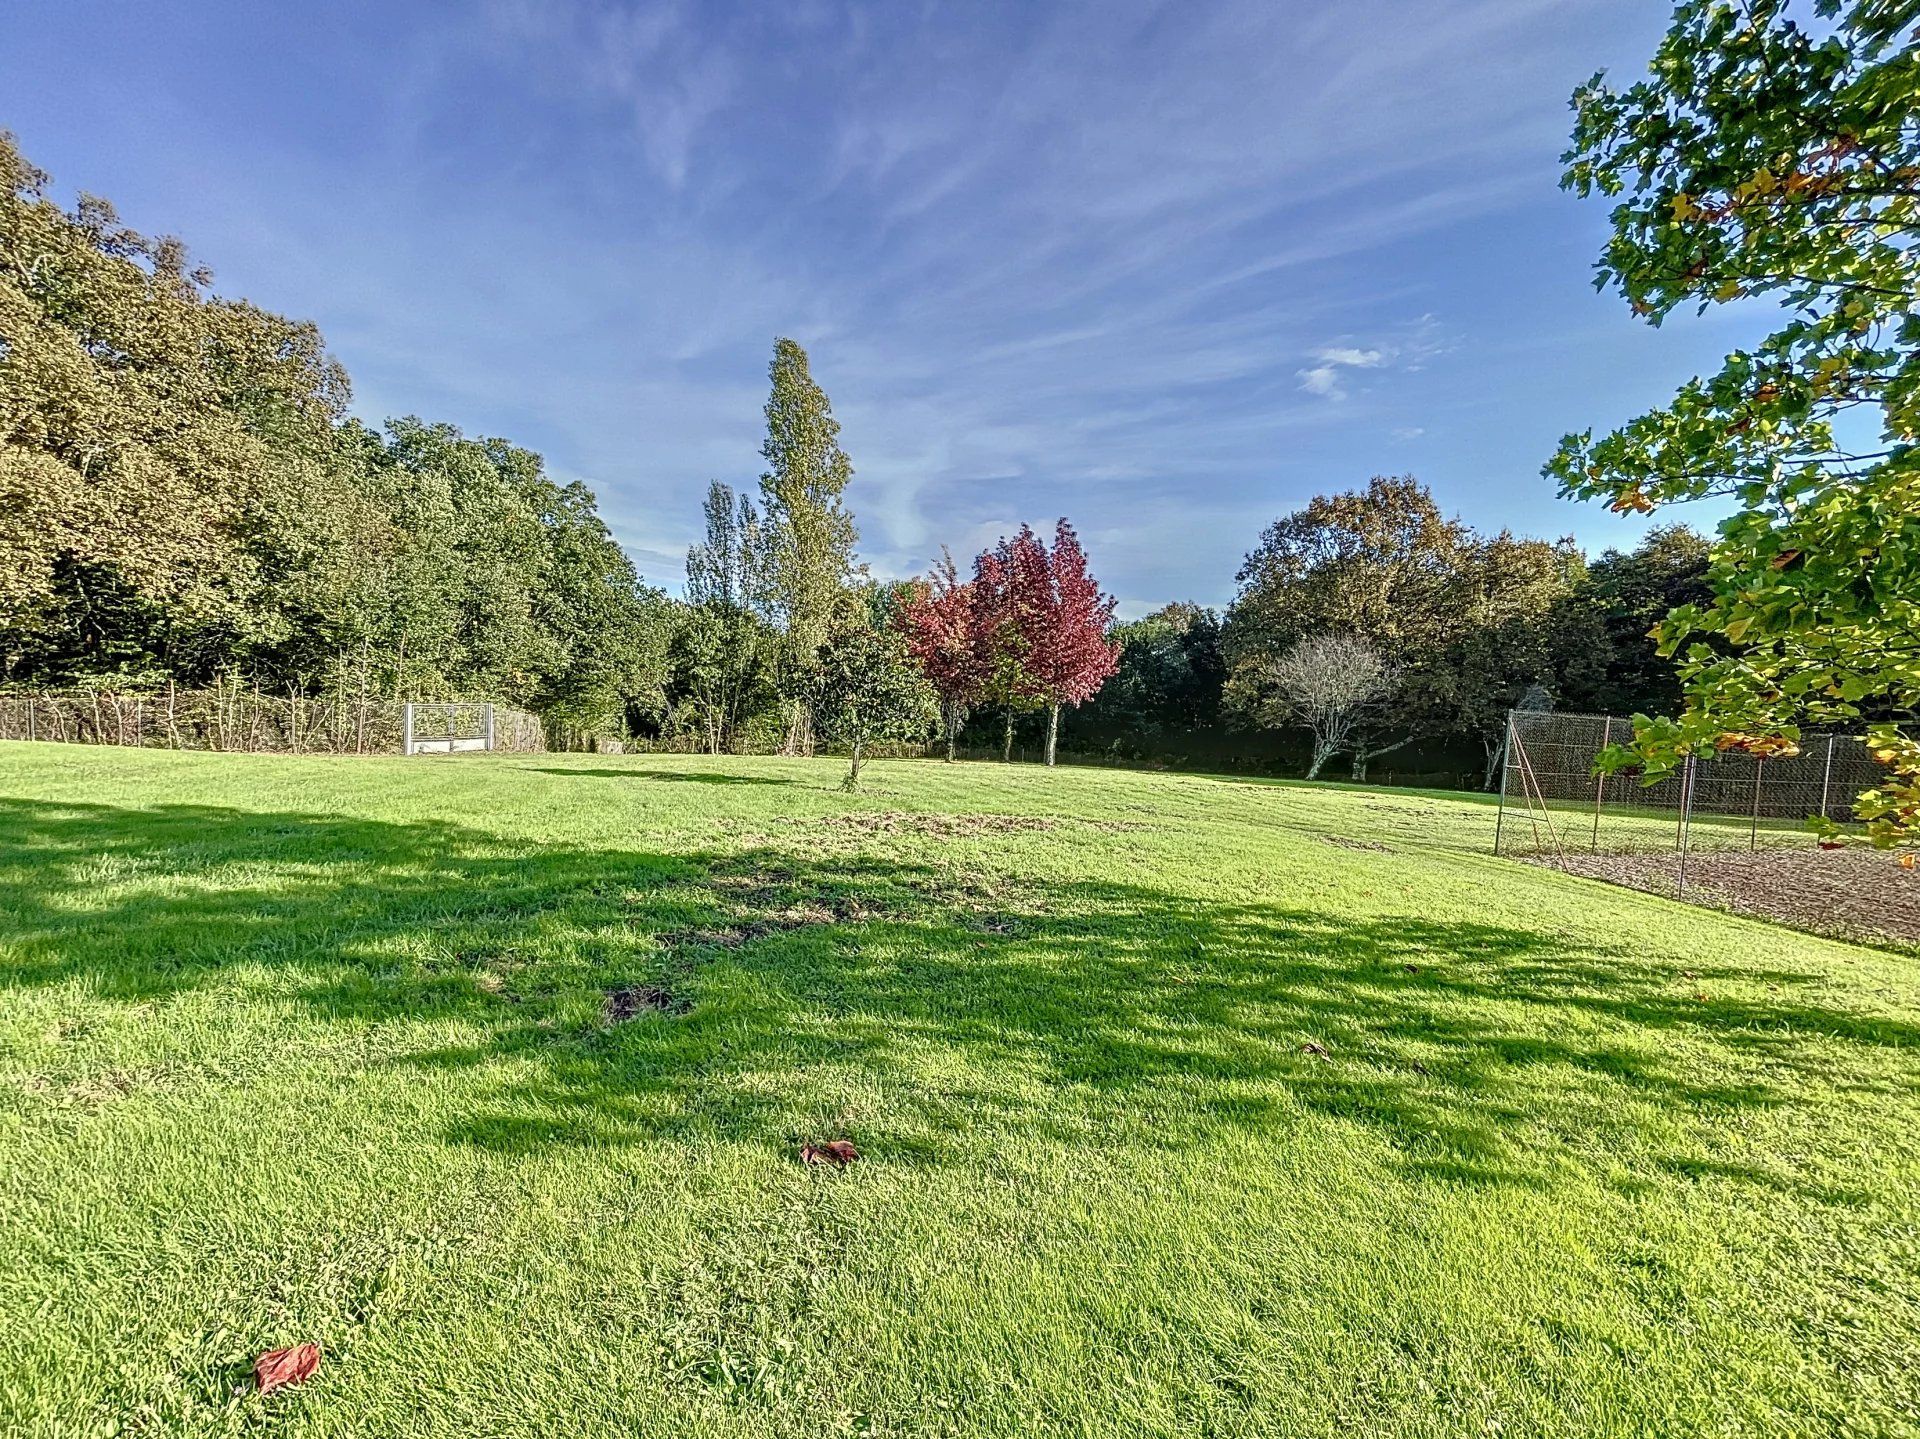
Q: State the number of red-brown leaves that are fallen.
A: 2